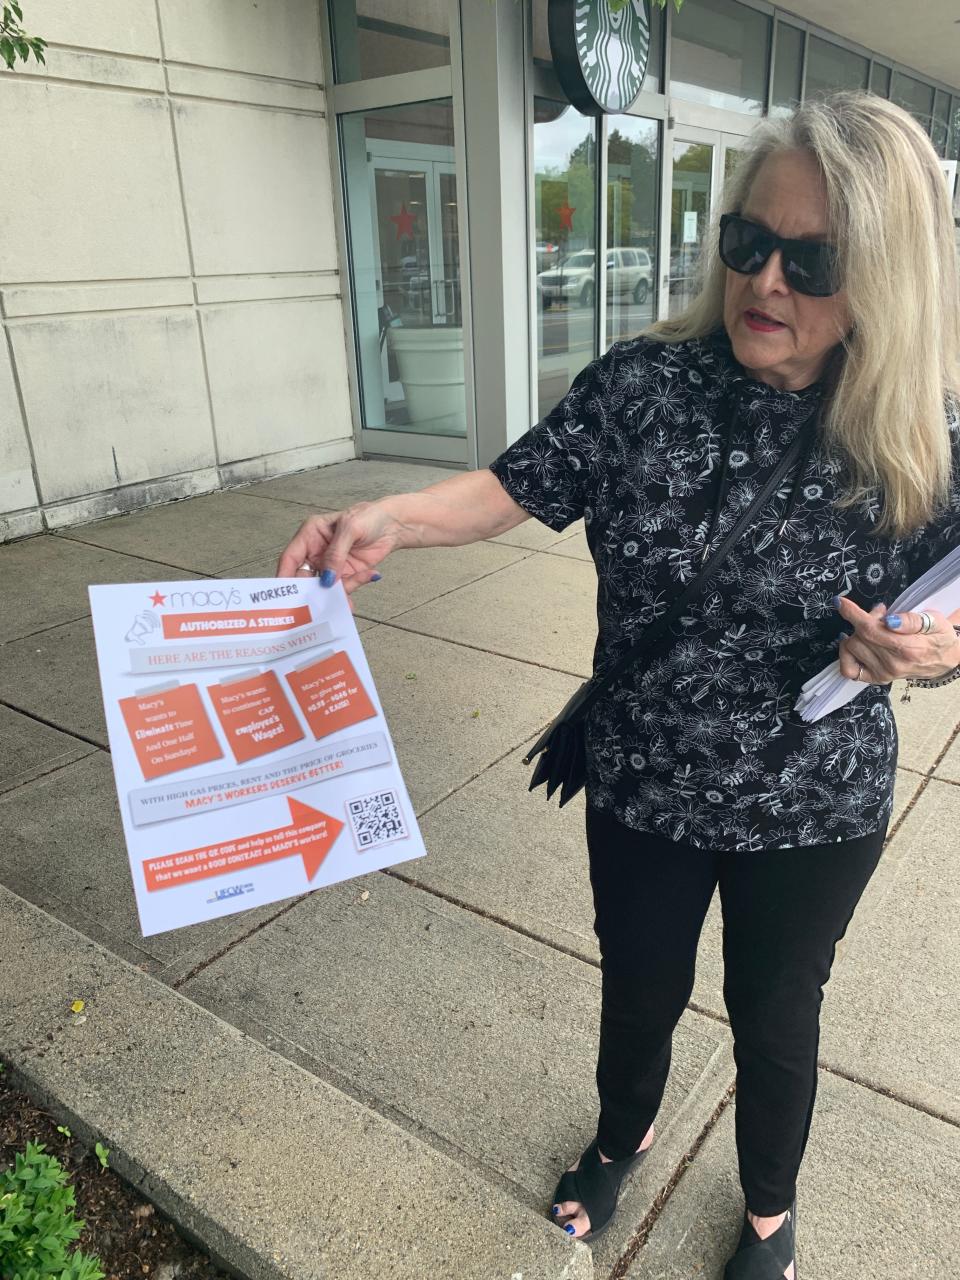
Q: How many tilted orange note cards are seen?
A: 3